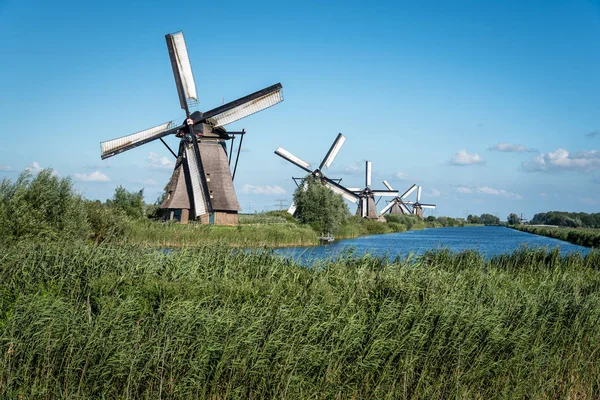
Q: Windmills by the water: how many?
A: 5